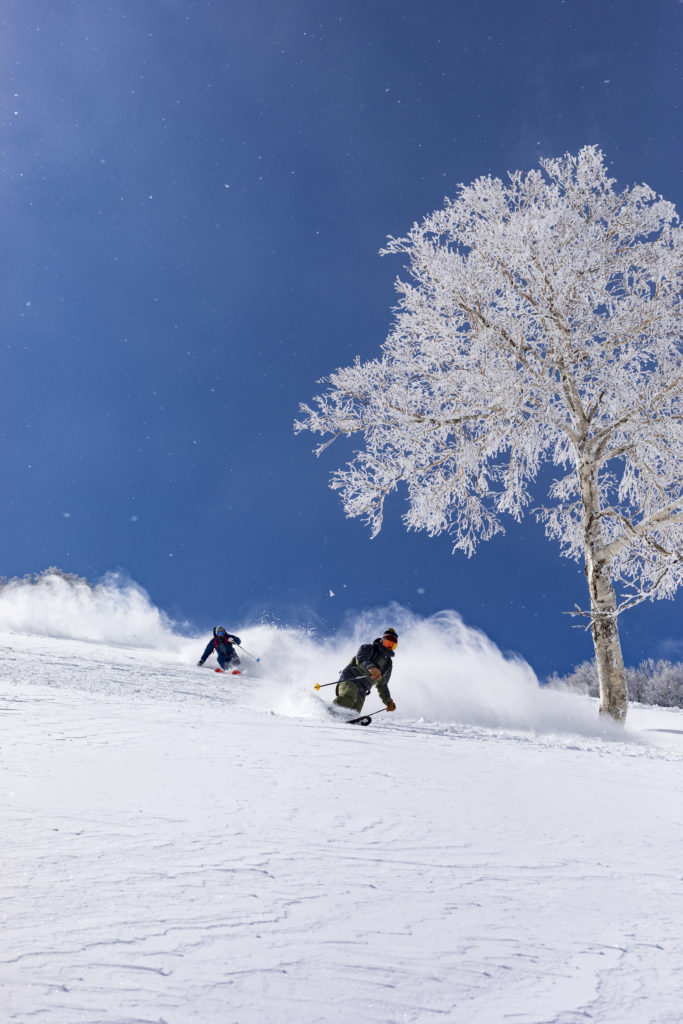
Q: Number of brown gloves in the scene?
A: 2